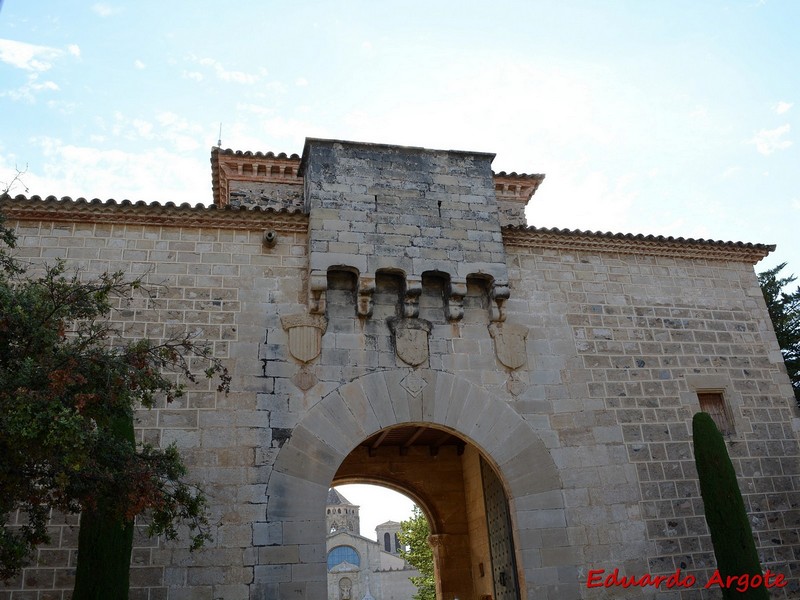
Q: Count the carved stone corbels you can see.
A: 5